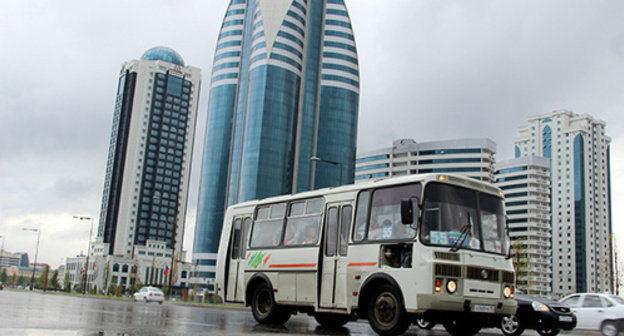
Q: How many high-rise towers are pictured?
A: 5